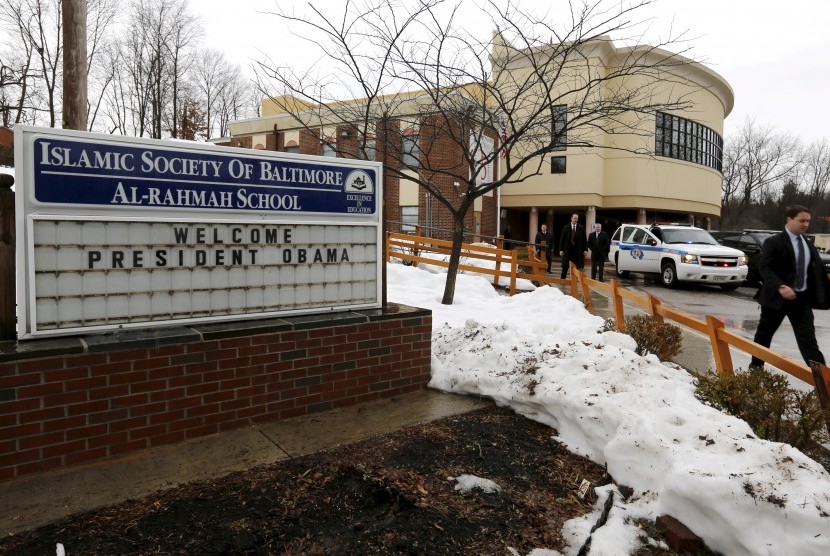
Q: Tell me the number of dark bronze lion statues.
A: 0